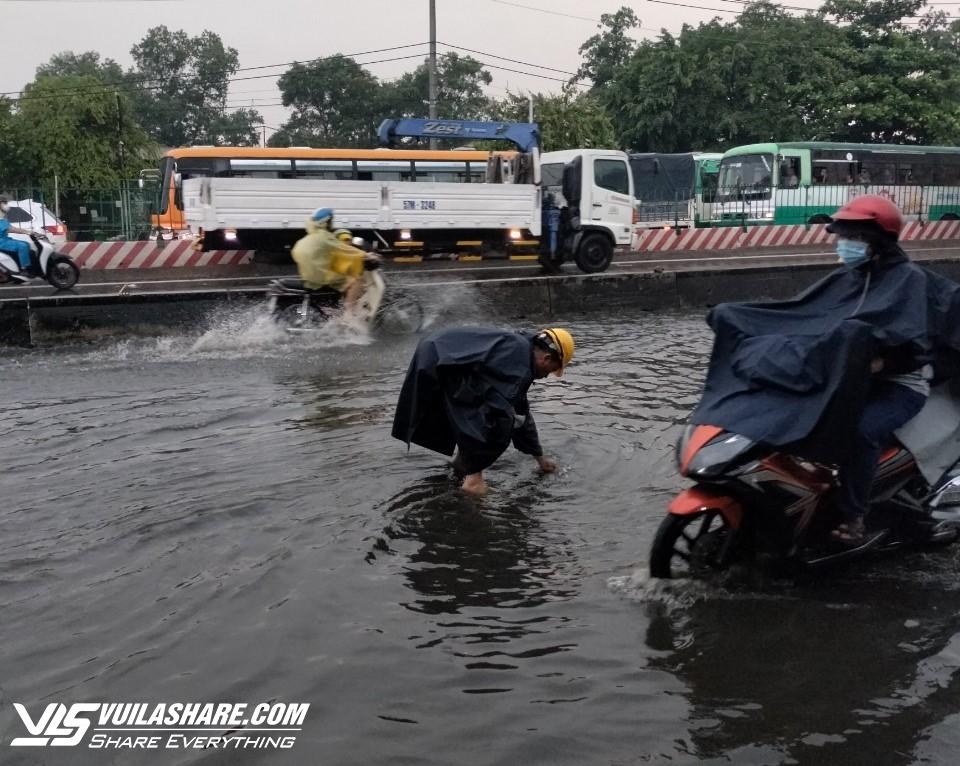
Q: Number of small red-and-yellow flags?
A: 0